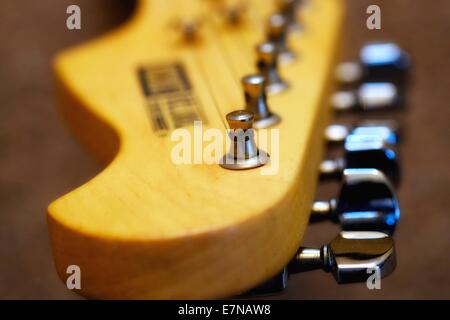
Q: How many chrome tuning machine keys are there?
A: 6